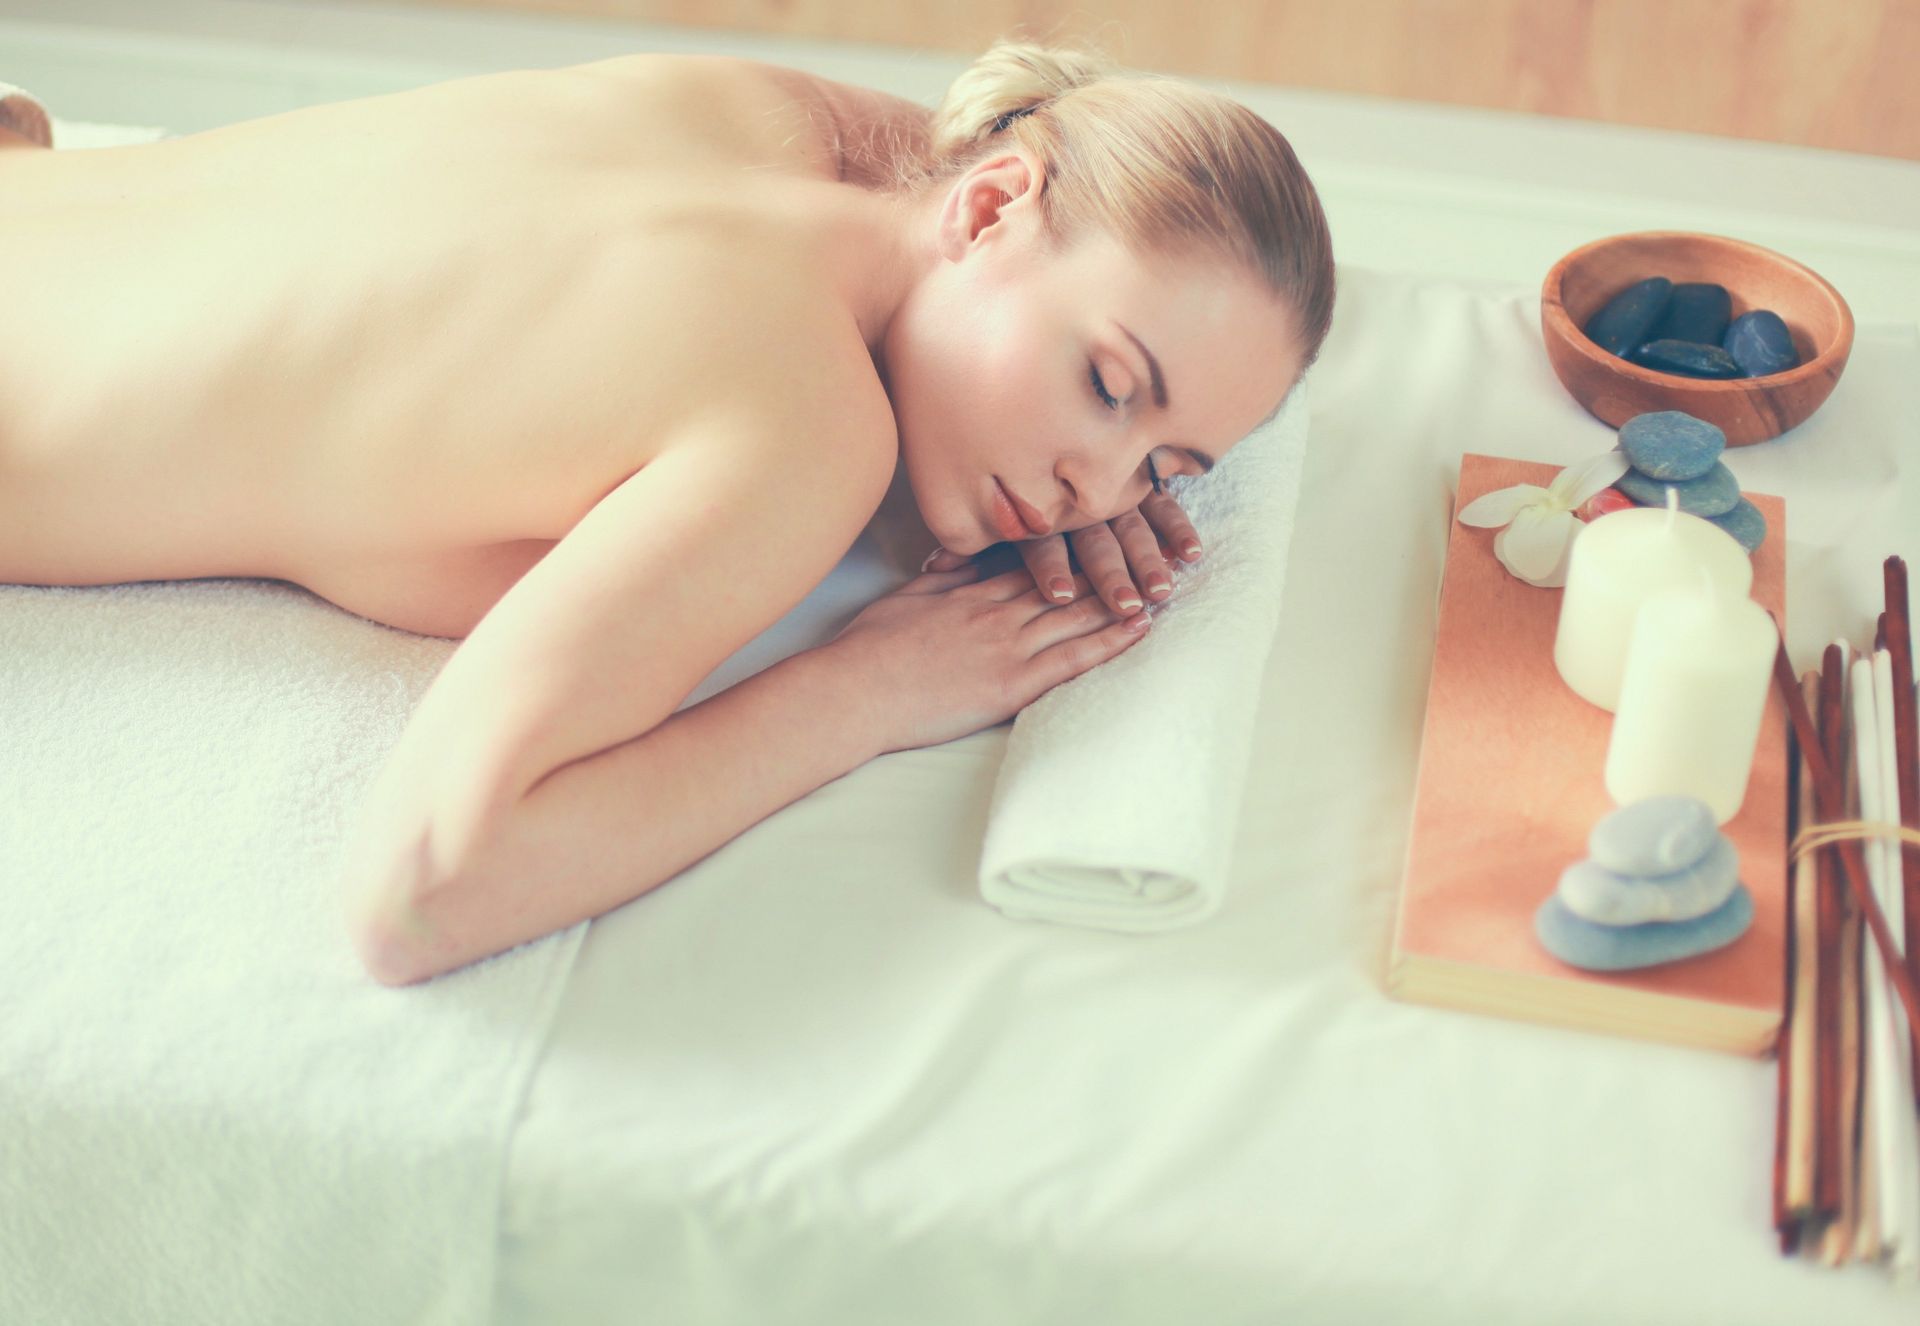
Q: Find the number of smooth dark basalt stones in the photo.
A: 4